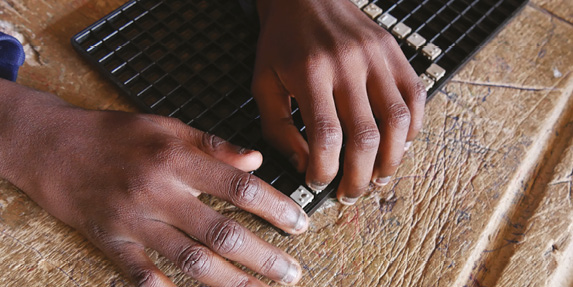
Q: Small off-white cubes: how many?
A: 9